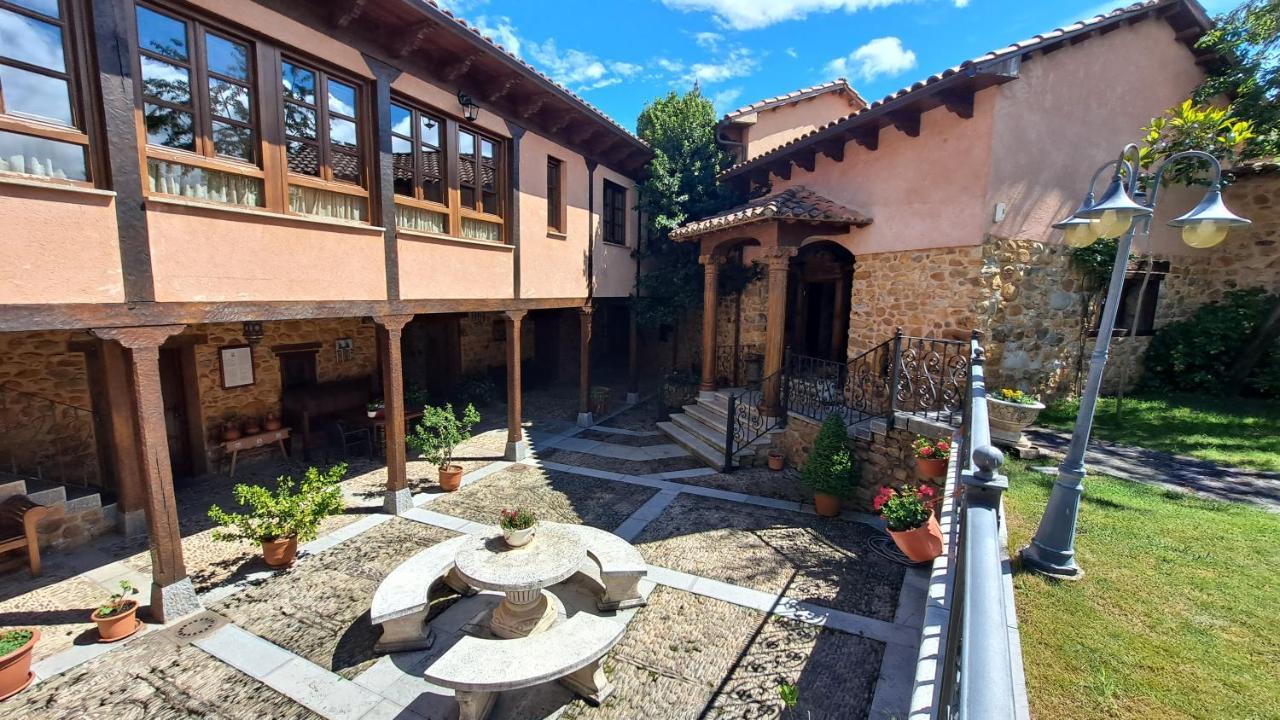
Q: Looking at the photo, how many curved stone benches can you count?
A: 3